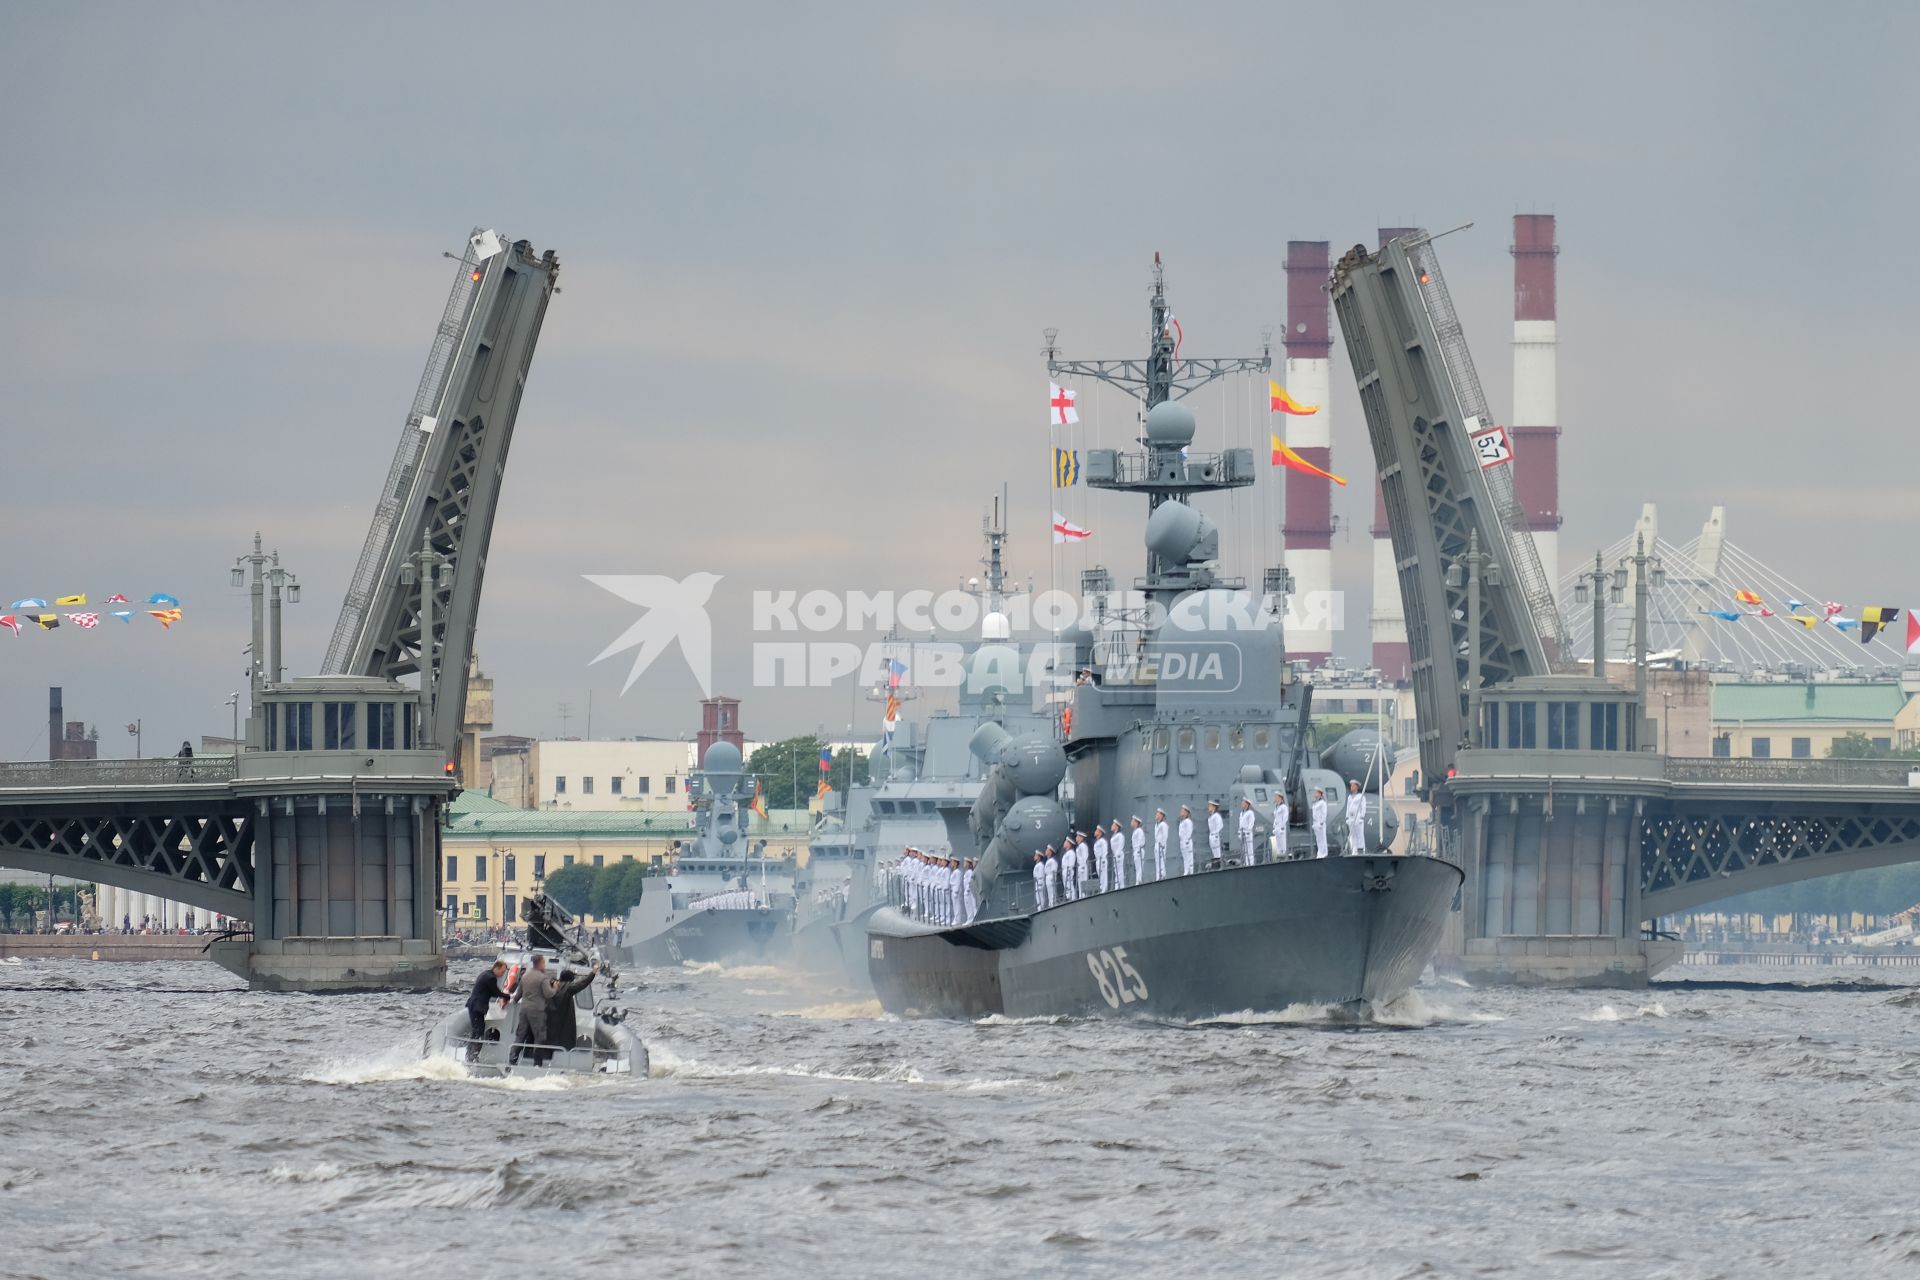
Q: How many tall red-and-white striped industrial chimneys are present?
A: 3